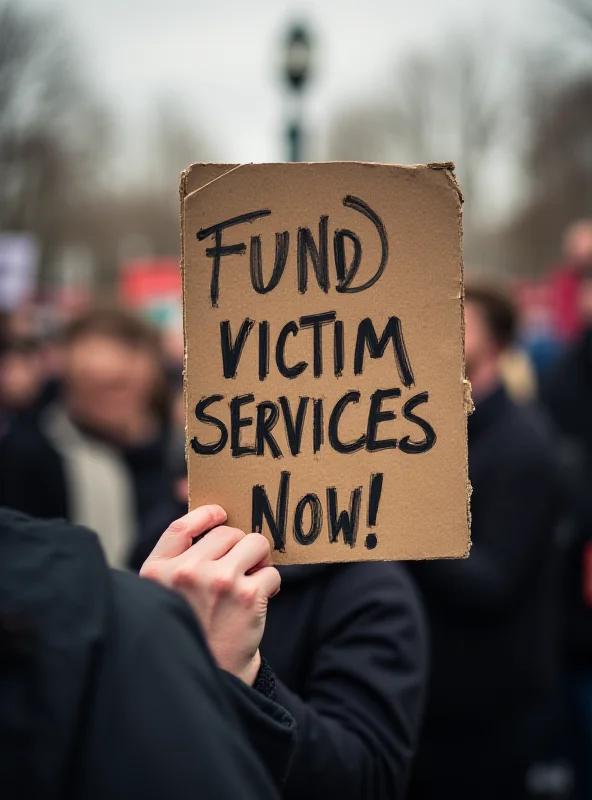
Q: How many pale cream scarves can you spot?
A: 1